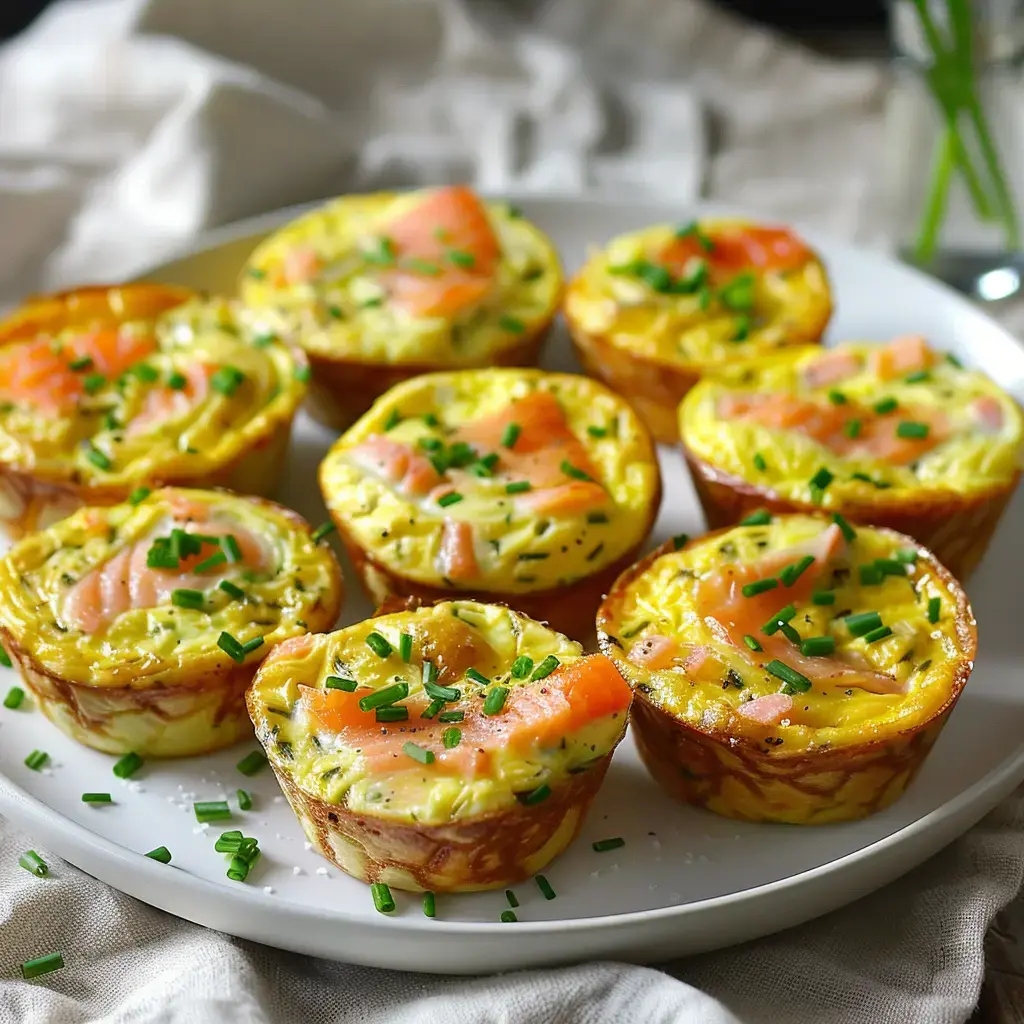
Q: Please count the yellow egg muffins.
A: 8